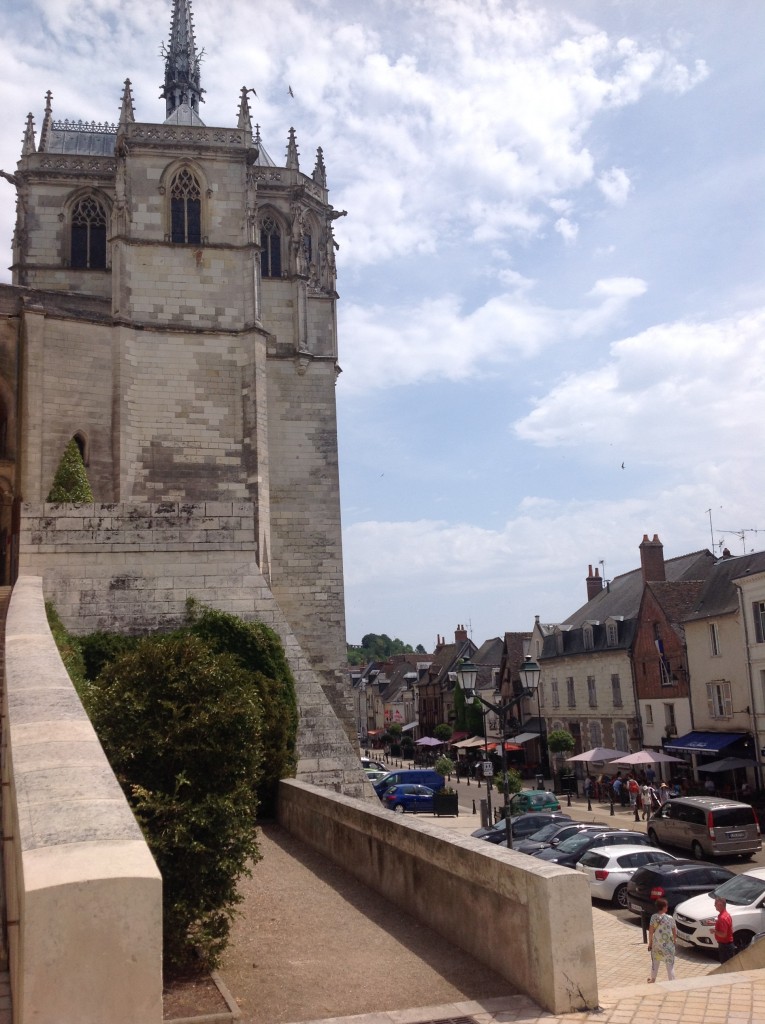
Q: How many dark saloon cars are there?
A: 4